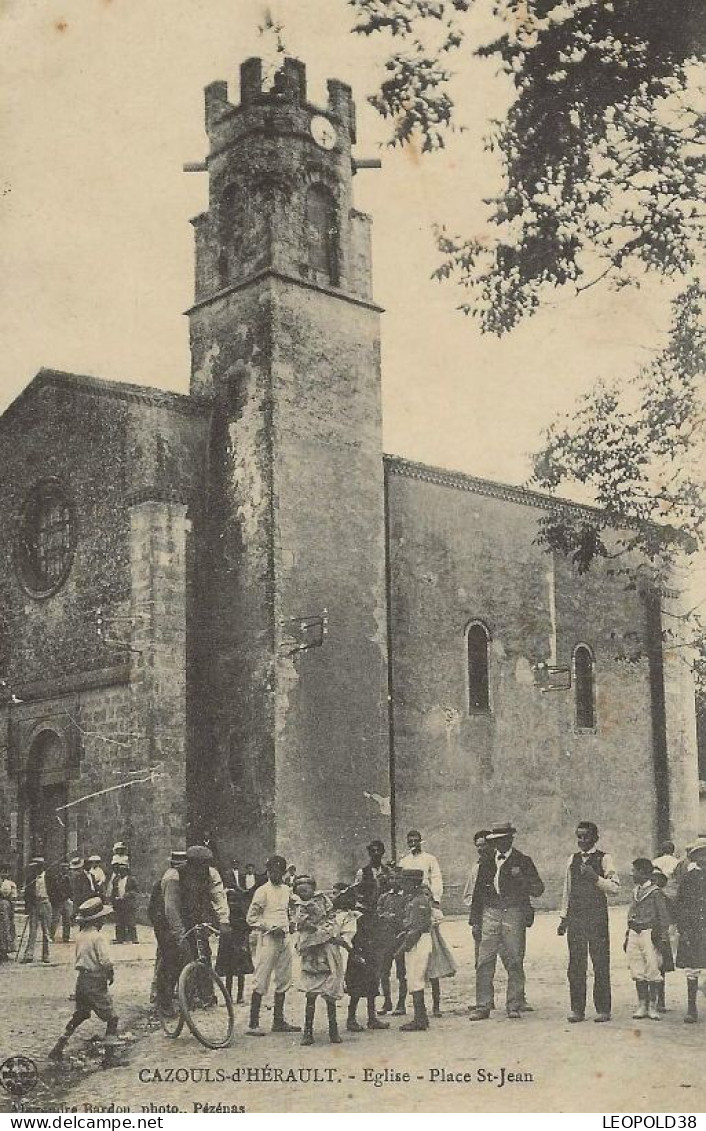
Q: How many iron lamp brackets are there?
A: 3